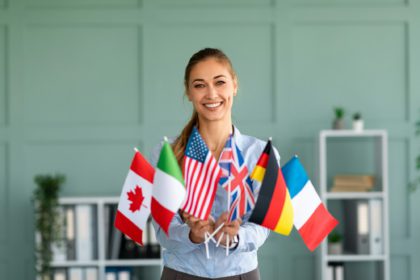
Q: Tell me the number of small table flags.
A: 6